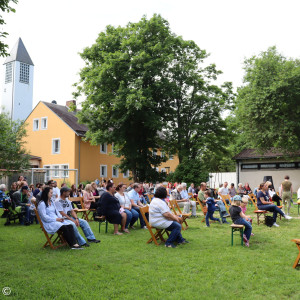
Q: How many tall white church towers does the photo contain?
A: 1